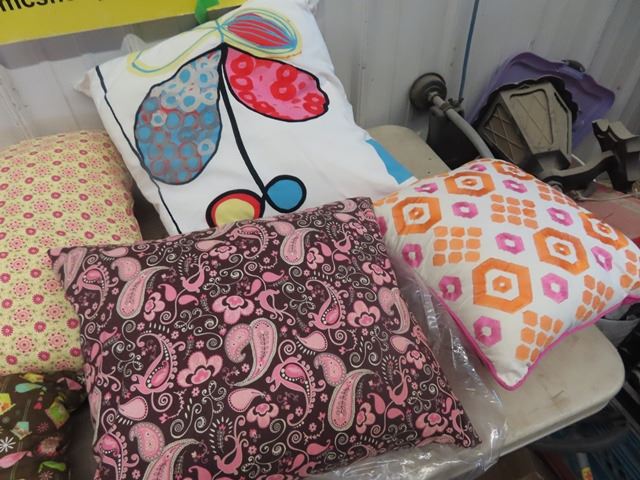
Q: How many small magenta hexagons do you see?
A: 12